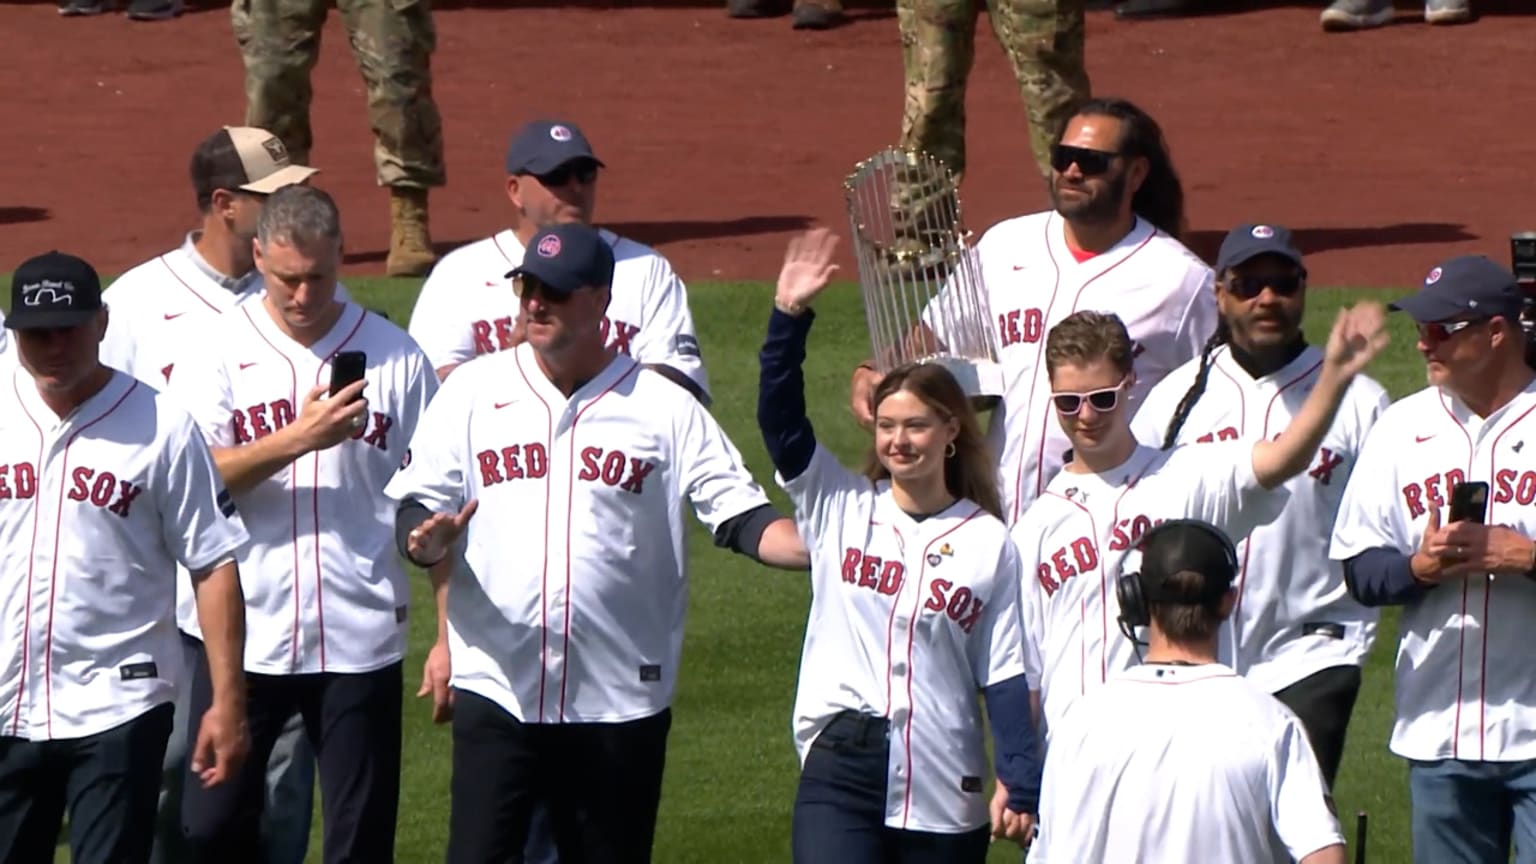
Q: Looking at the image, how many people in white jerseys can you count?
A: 11